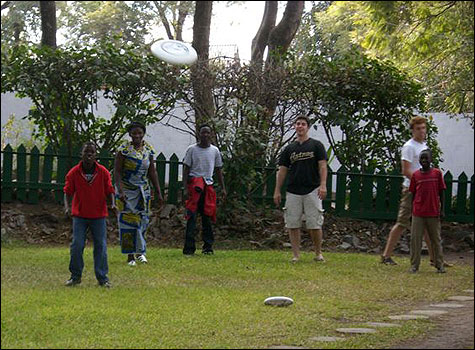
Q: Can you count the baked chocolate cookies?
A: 0